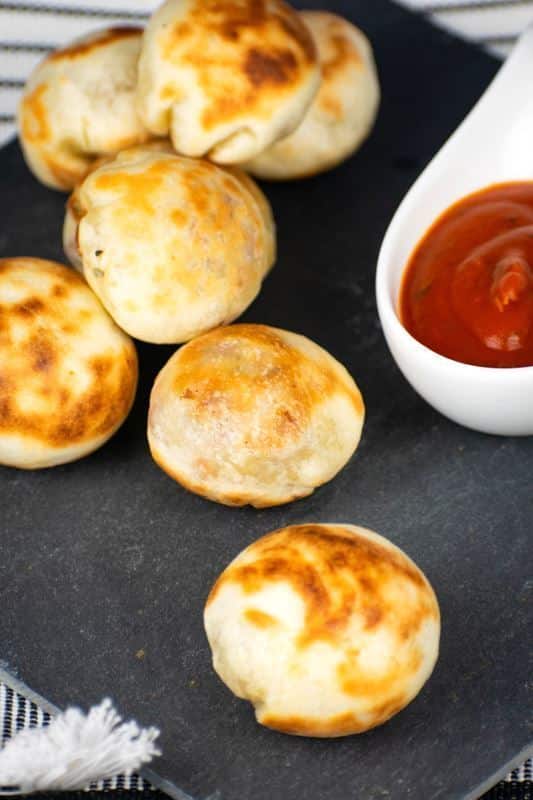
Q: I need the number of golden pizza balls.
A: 7